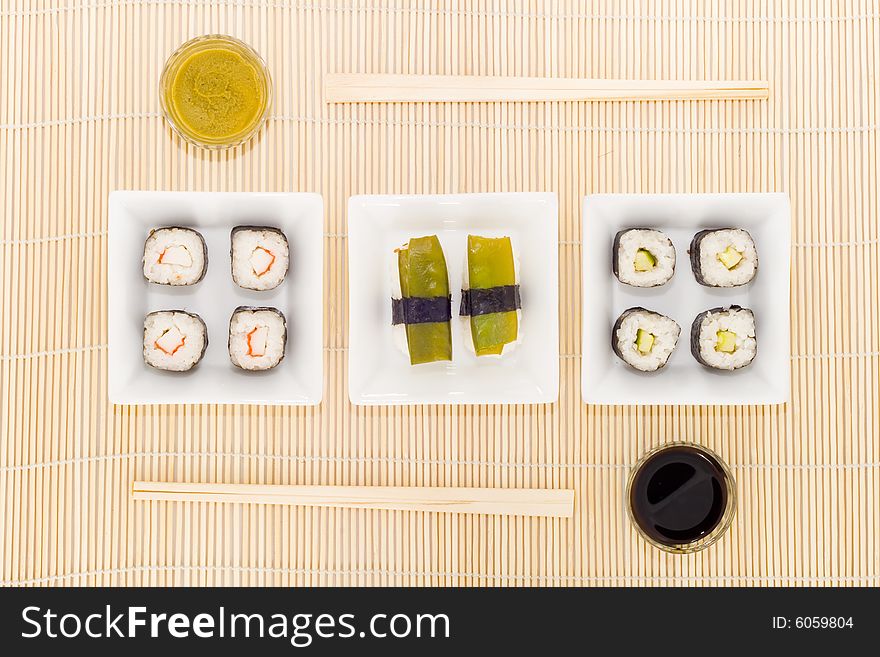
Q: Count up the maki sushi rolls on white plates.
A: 8